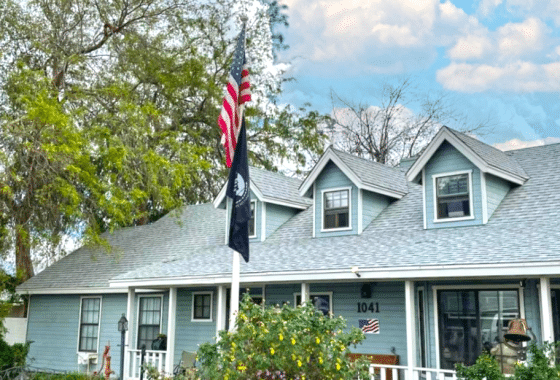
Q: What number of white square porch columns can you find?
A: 6